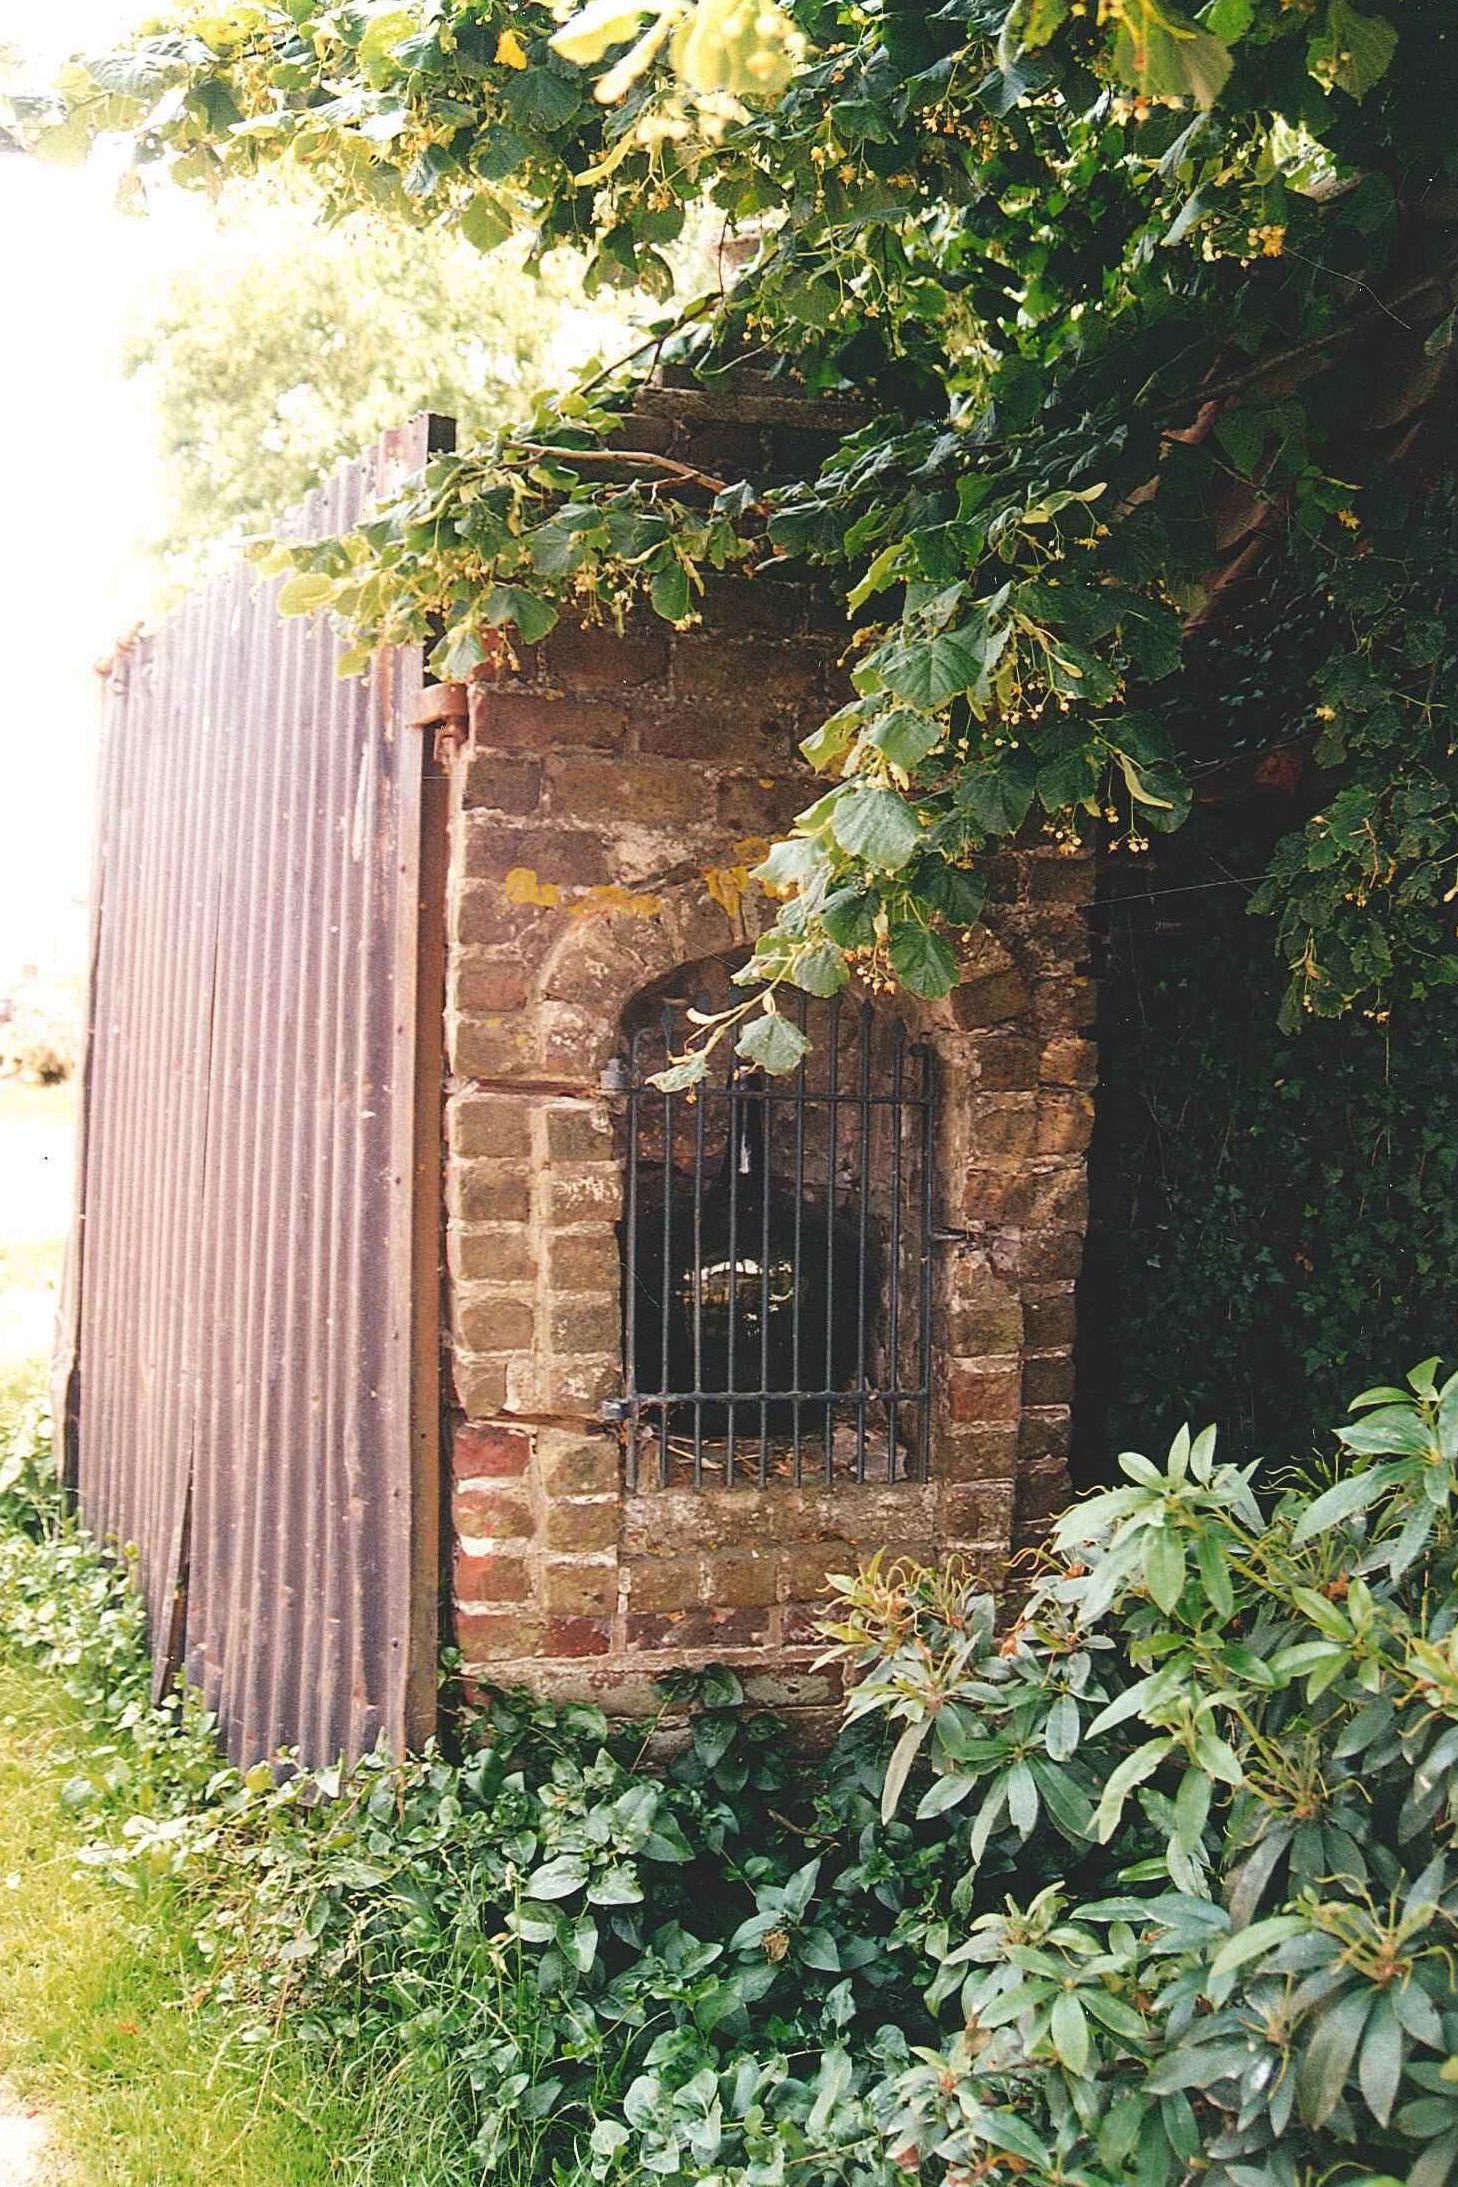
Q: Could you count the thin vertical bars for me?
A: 10